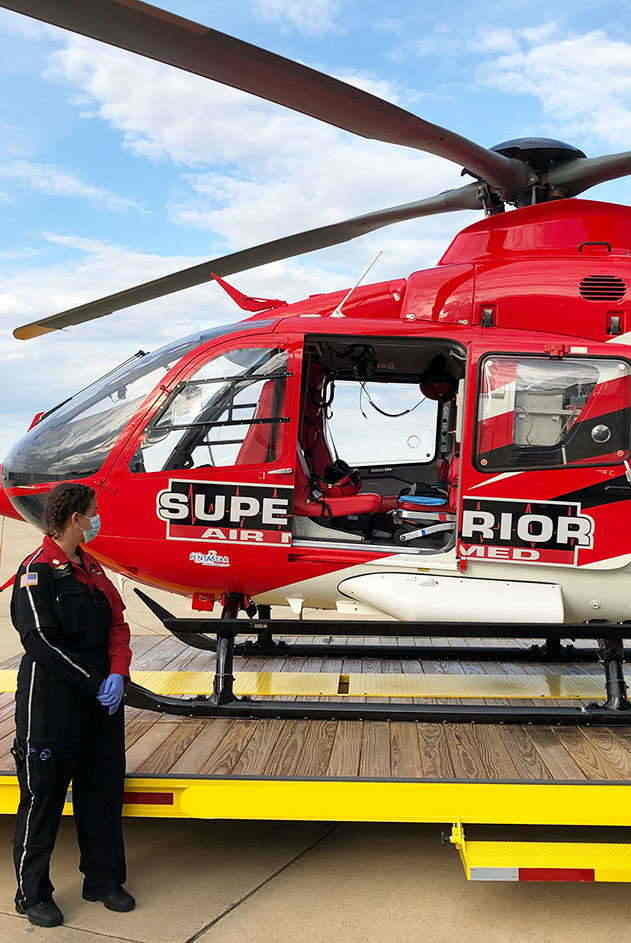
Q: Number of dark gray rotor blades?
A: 3